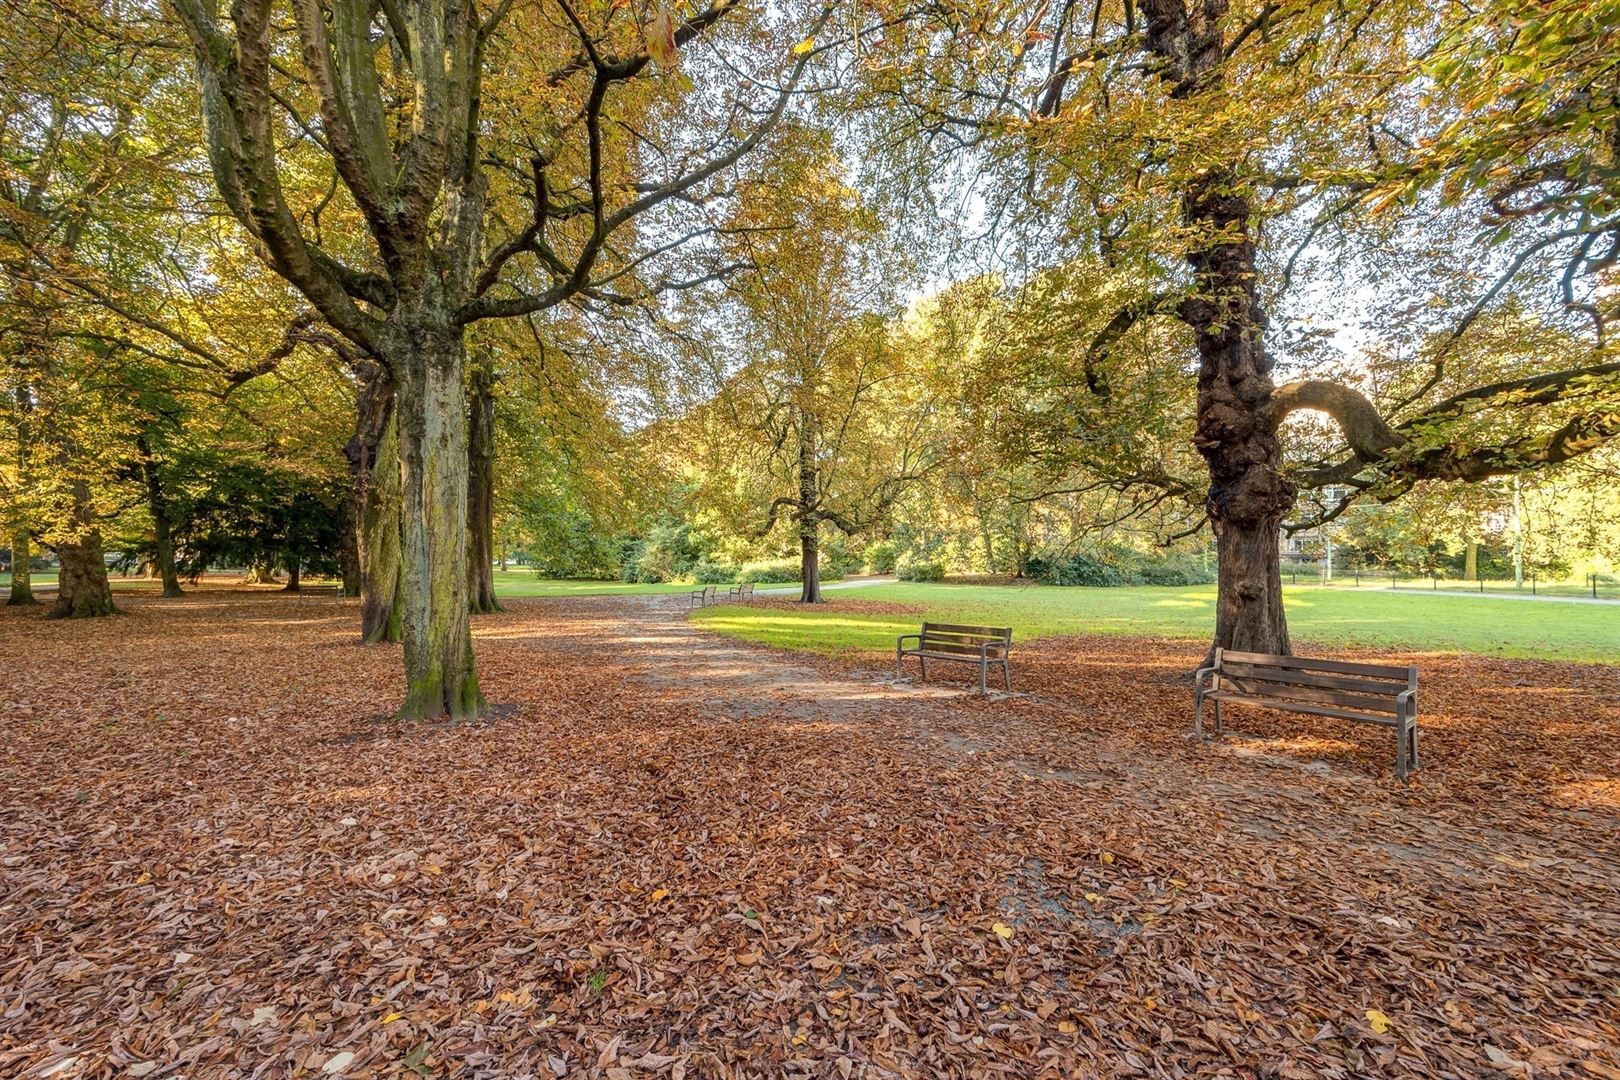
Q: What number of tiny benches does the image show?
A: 2